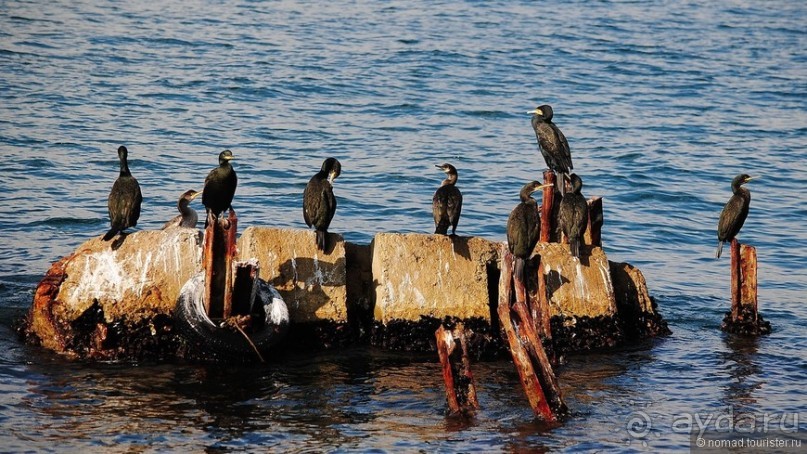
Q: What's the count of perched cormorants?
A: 9